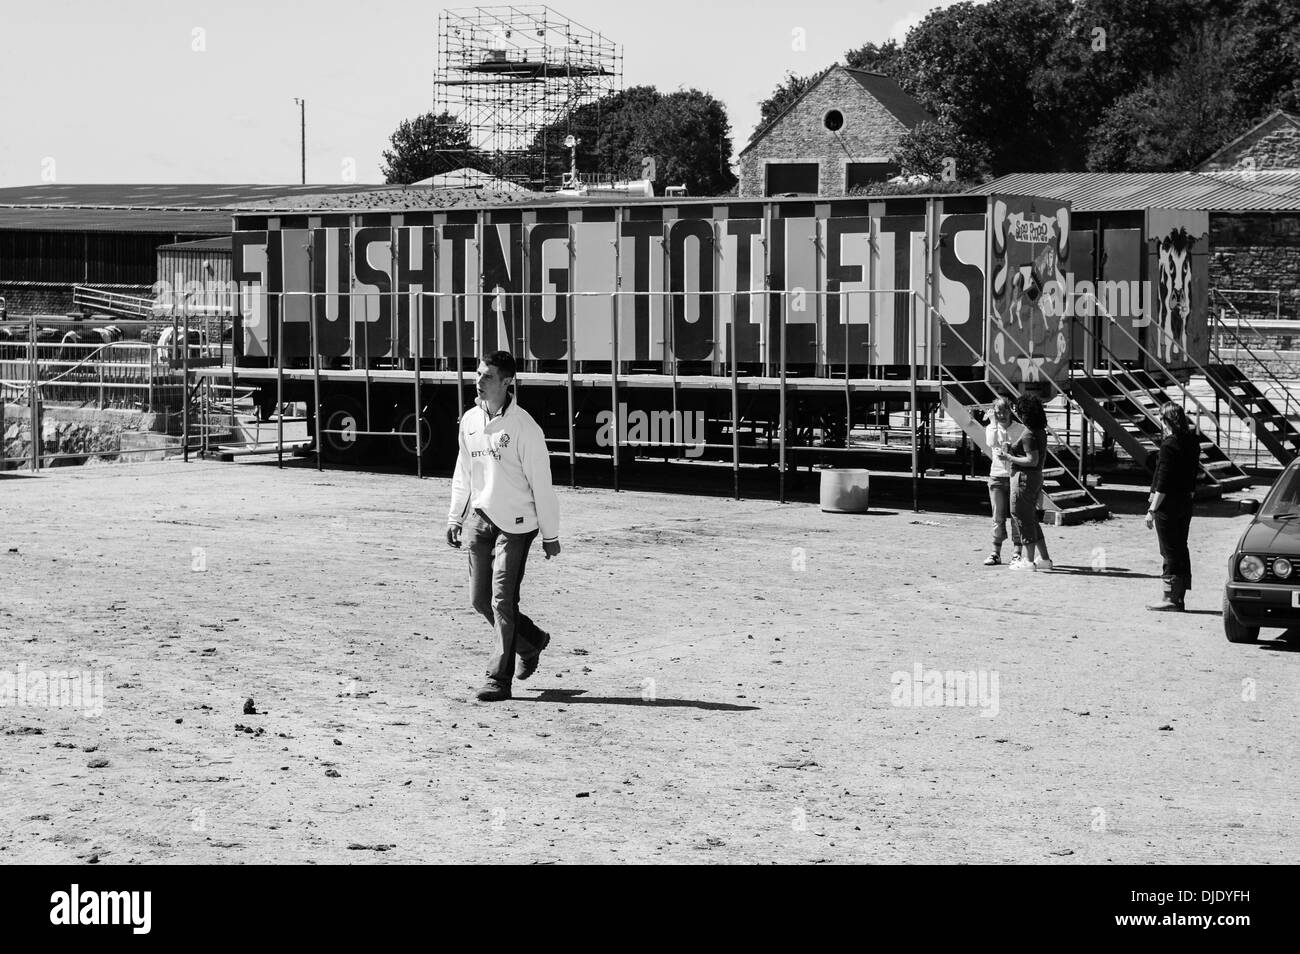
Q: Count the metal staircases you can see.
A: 4